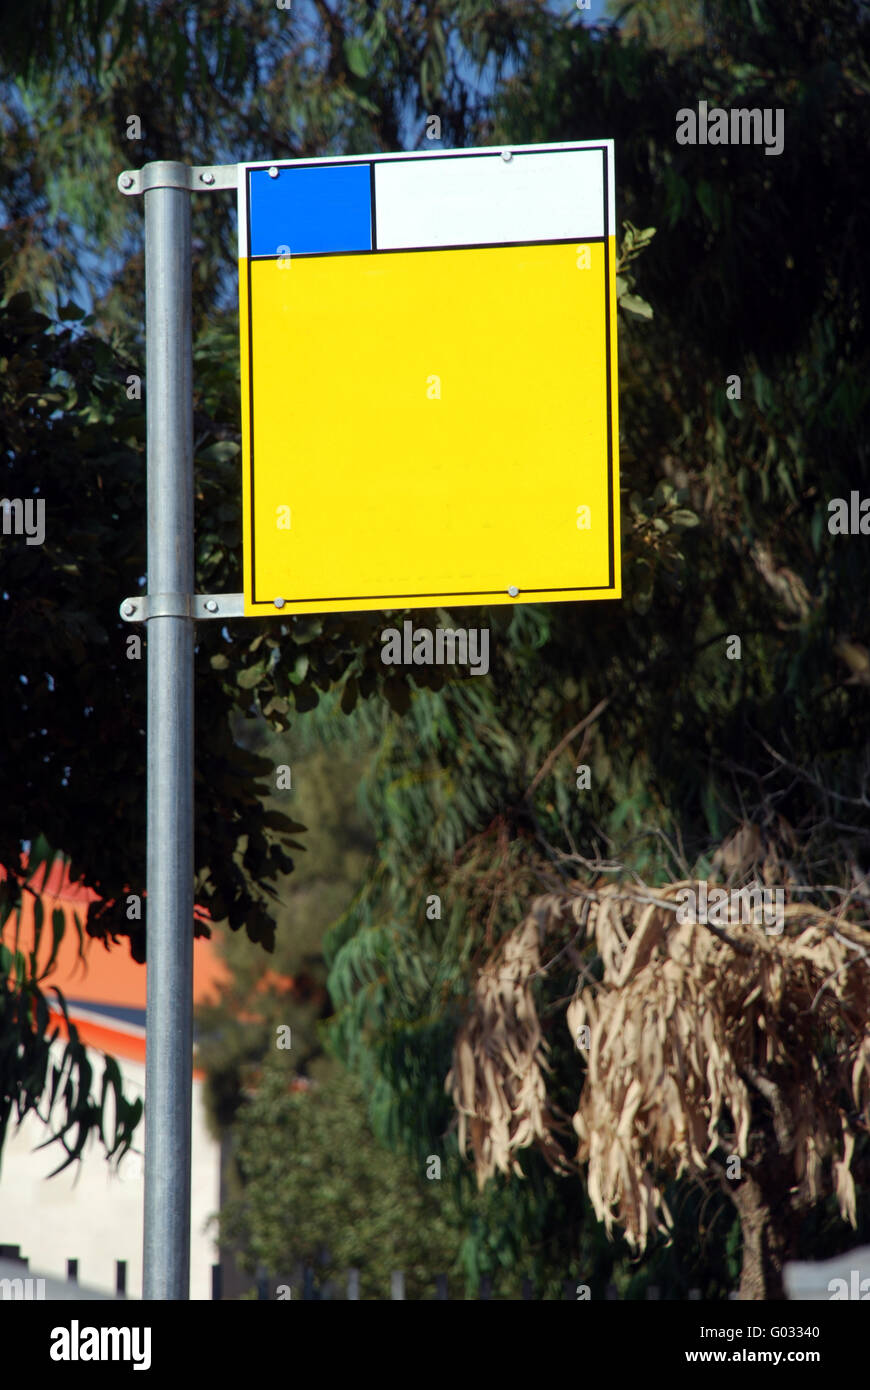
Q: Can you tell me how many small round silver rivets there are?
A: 8